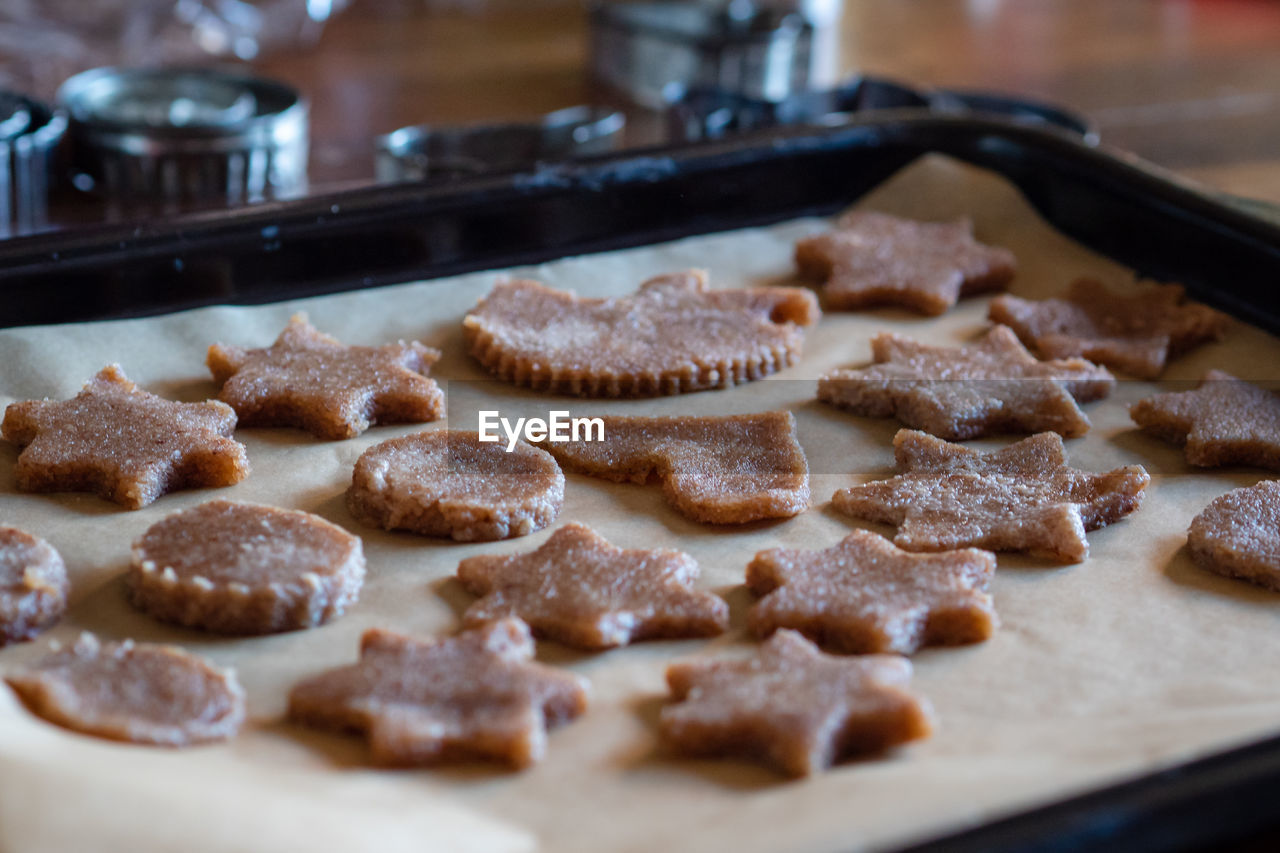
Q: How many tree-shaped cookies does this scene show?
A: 0